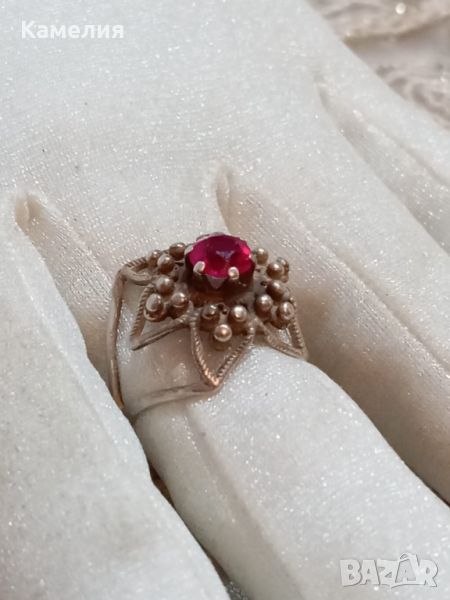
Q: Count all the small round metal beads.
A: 15